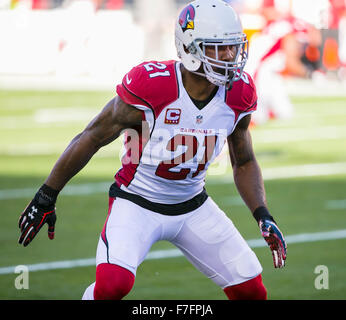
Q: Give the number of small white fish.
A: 0